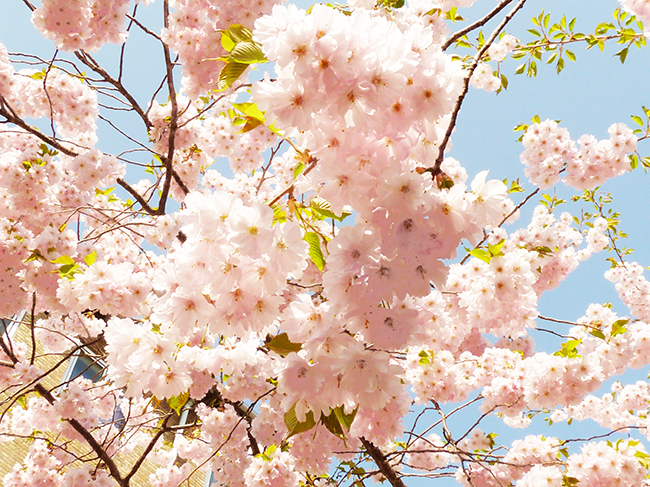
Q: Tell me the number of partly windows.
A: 2